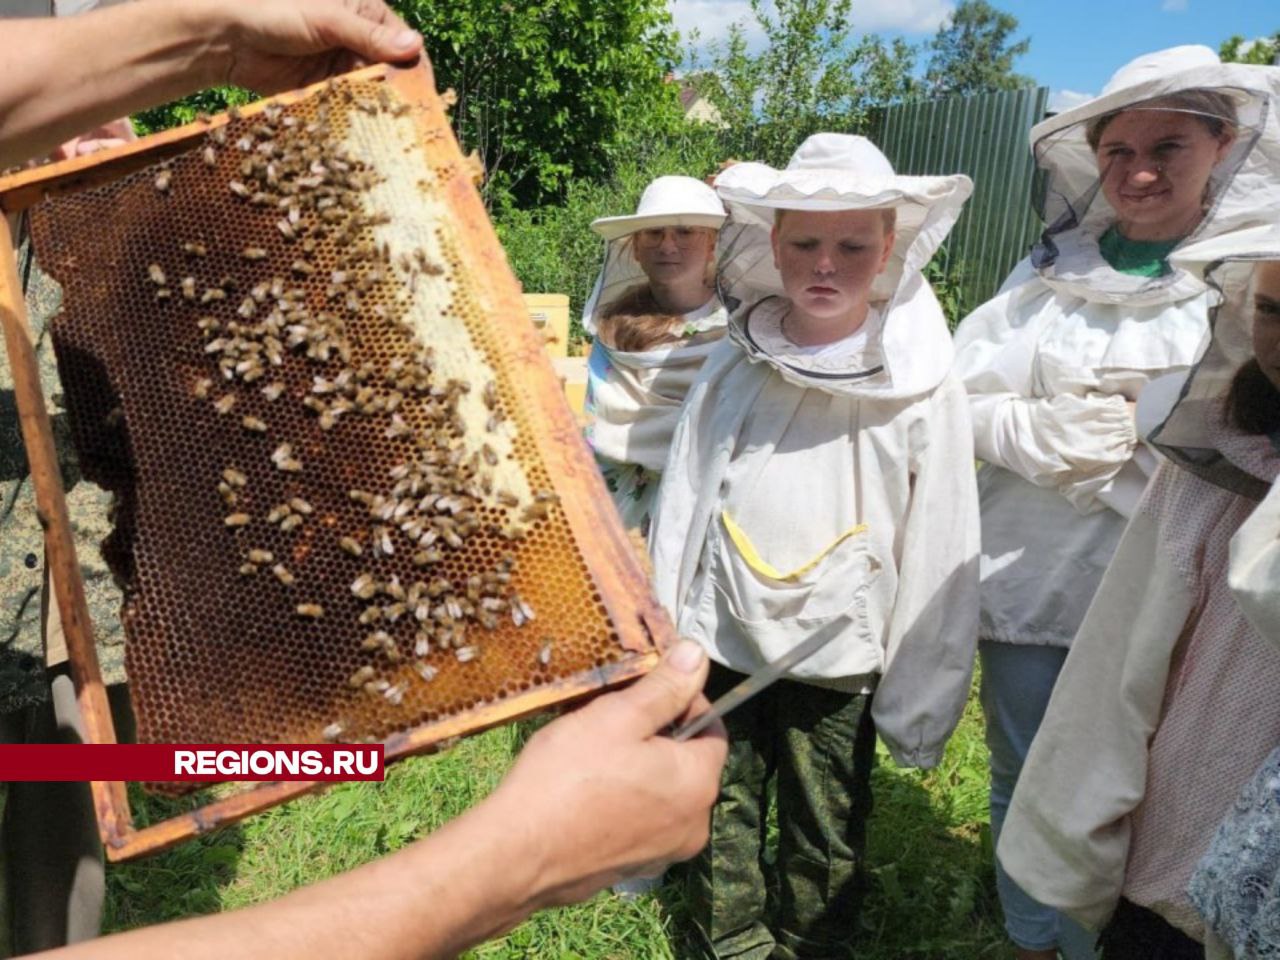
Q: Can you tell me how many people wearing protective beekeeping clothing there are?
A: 4